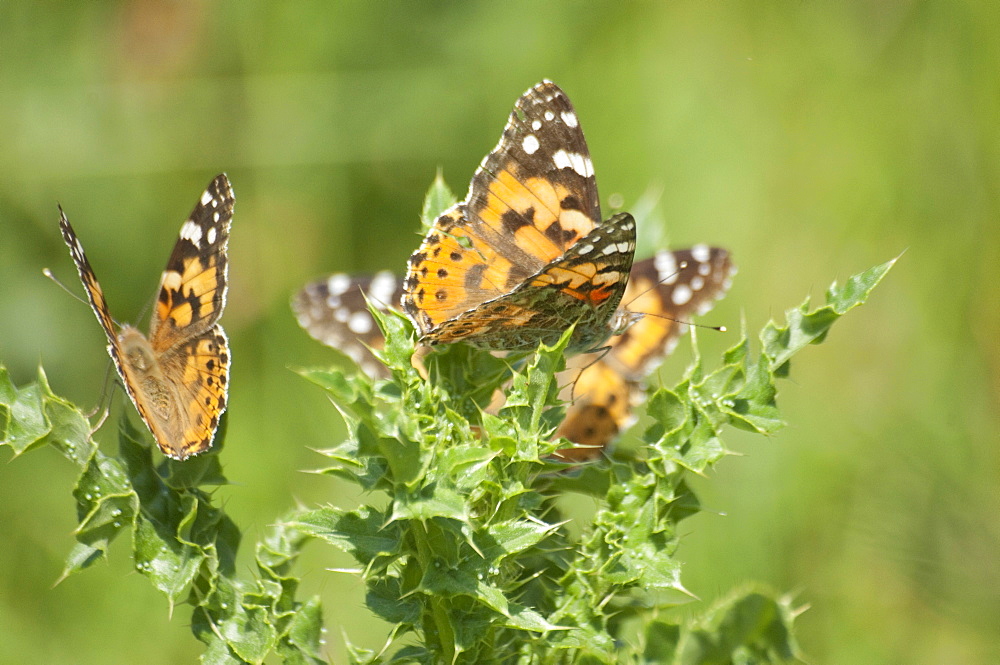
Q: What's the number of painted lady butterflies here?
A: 3